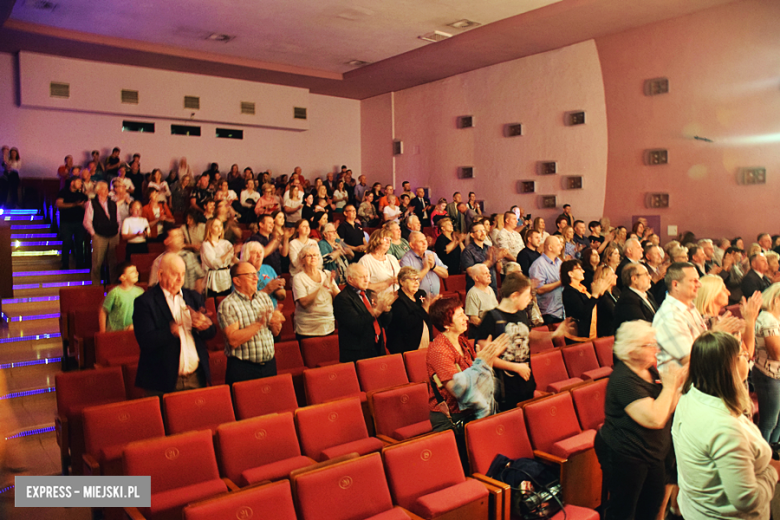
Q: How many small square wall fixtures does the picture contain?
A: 13